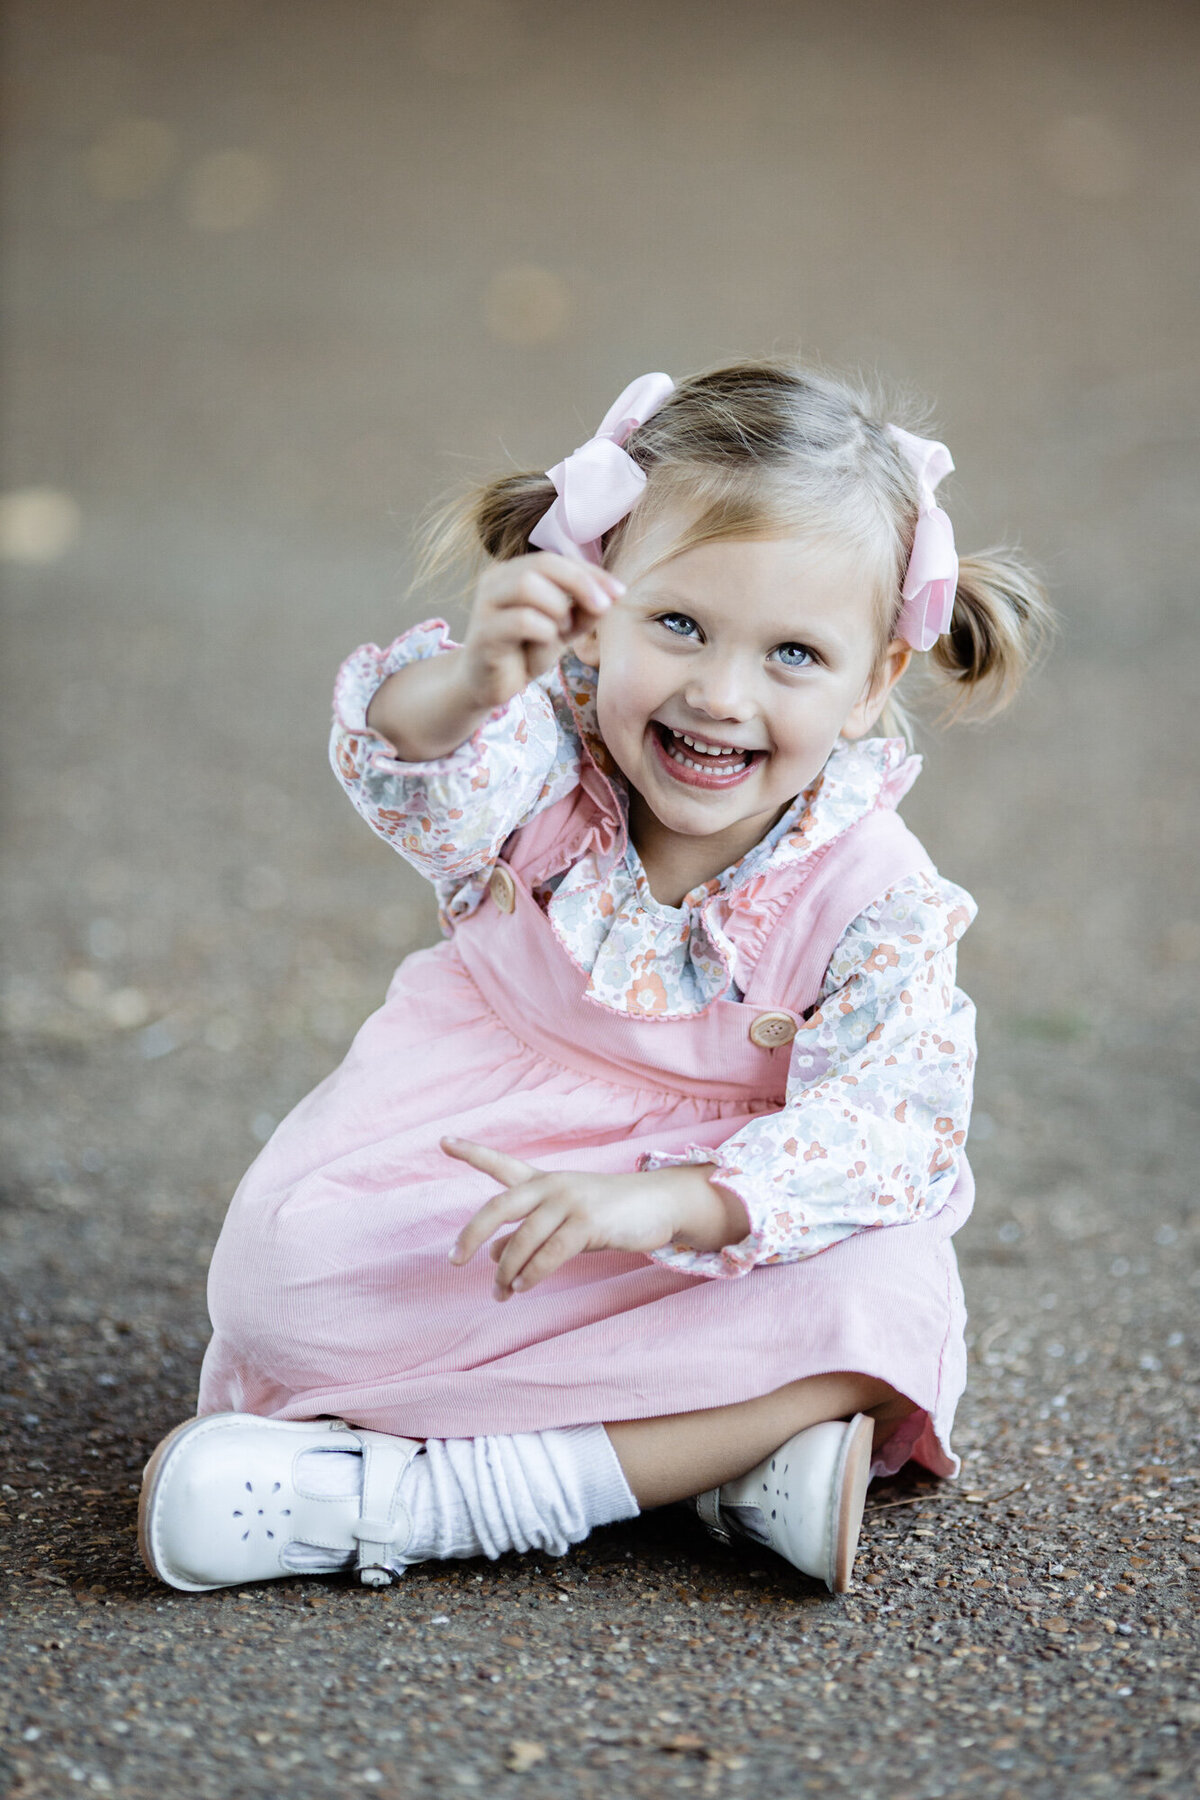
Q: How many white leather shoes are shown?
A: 2